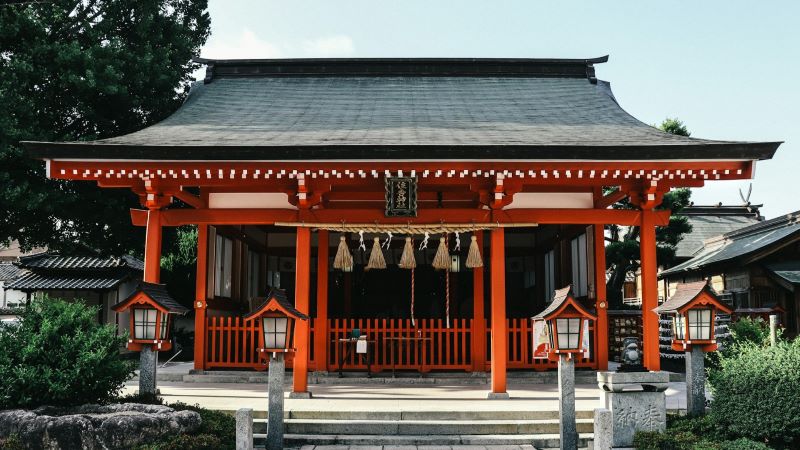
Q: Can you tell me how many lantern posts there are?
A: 4